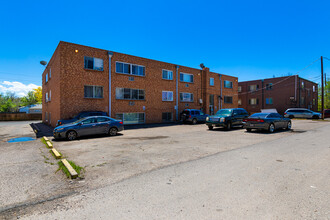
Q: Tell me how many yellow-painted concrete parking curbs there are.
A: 4